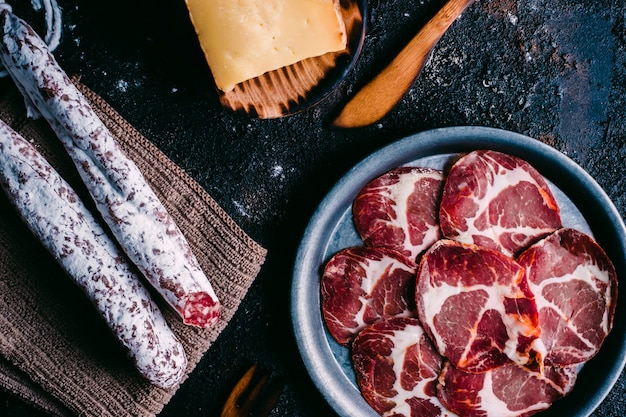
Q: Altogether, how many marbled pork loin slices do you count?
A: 7